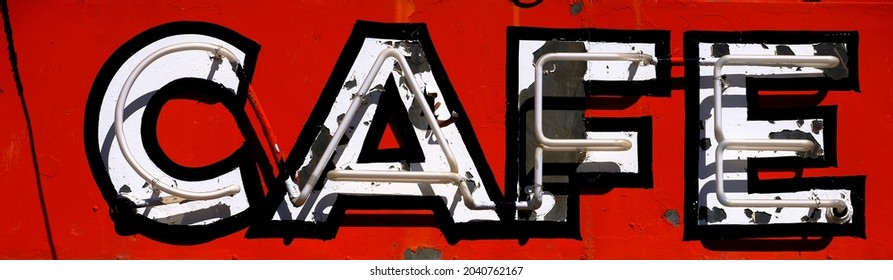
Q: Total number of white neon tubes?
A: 4